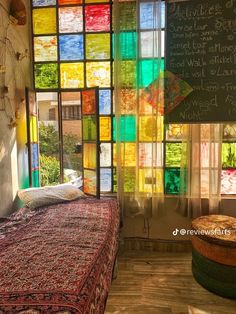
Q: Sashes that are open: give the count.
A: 2